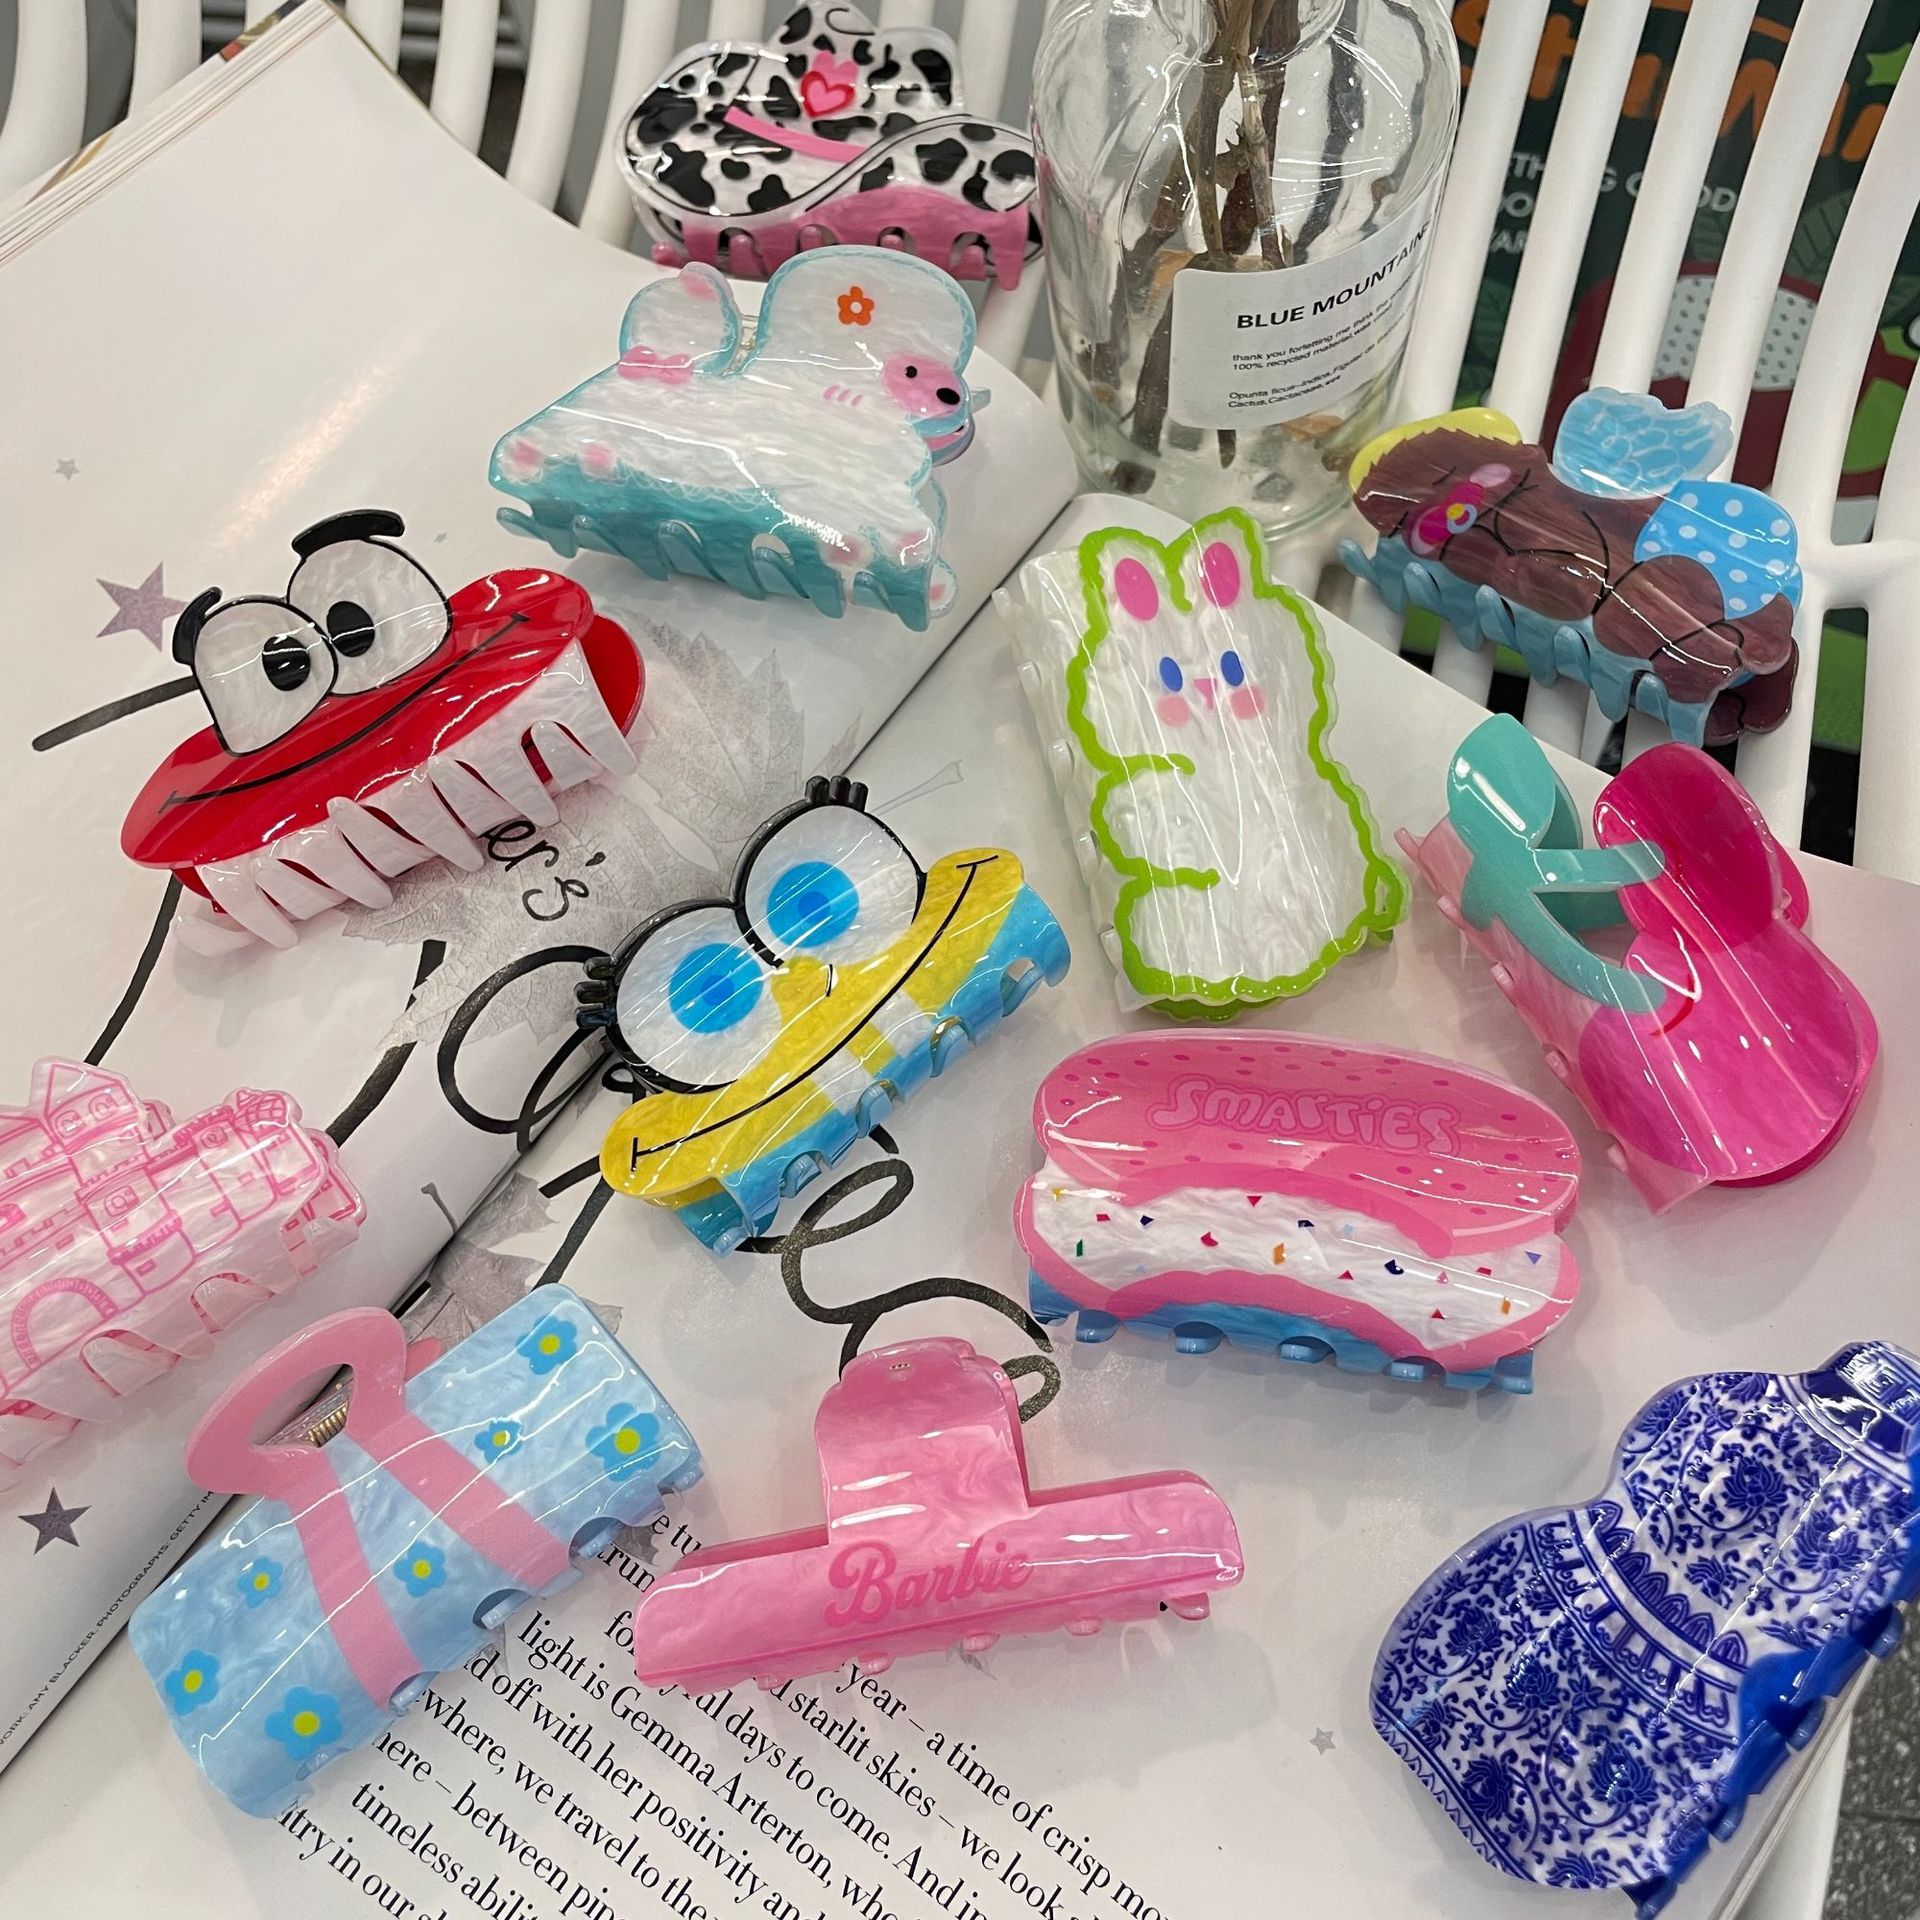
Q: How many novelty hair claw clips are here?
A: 12